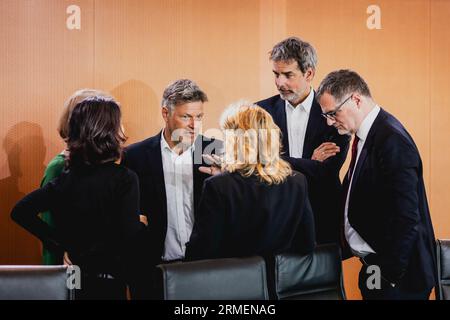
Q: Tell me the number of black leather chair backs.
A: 4